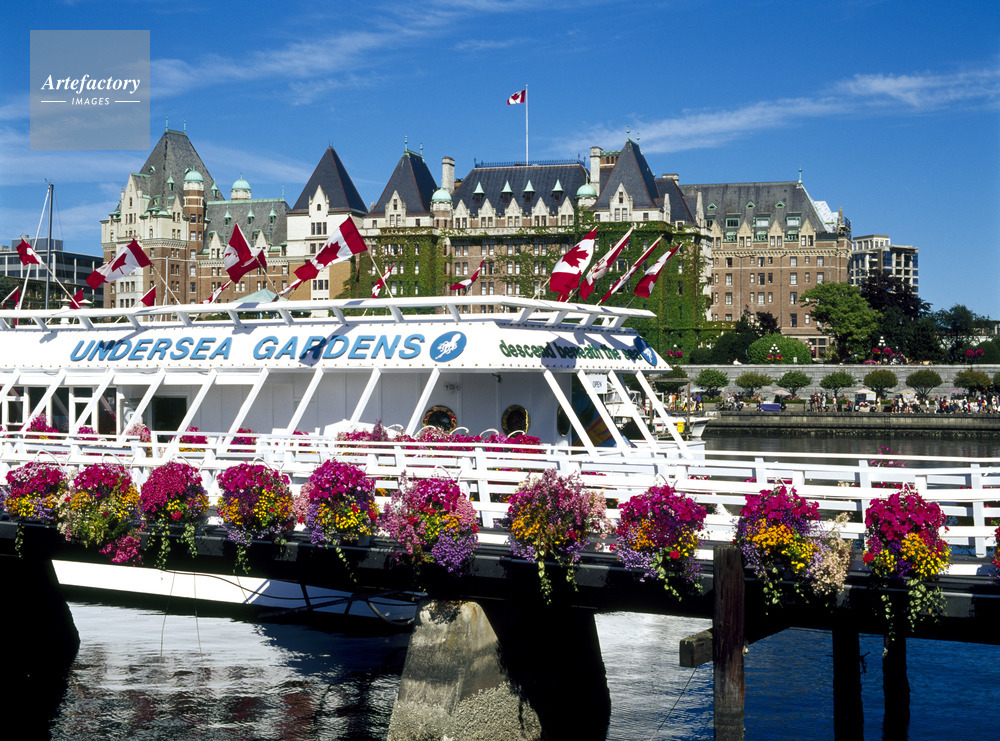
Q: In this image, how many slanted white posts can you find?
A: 13